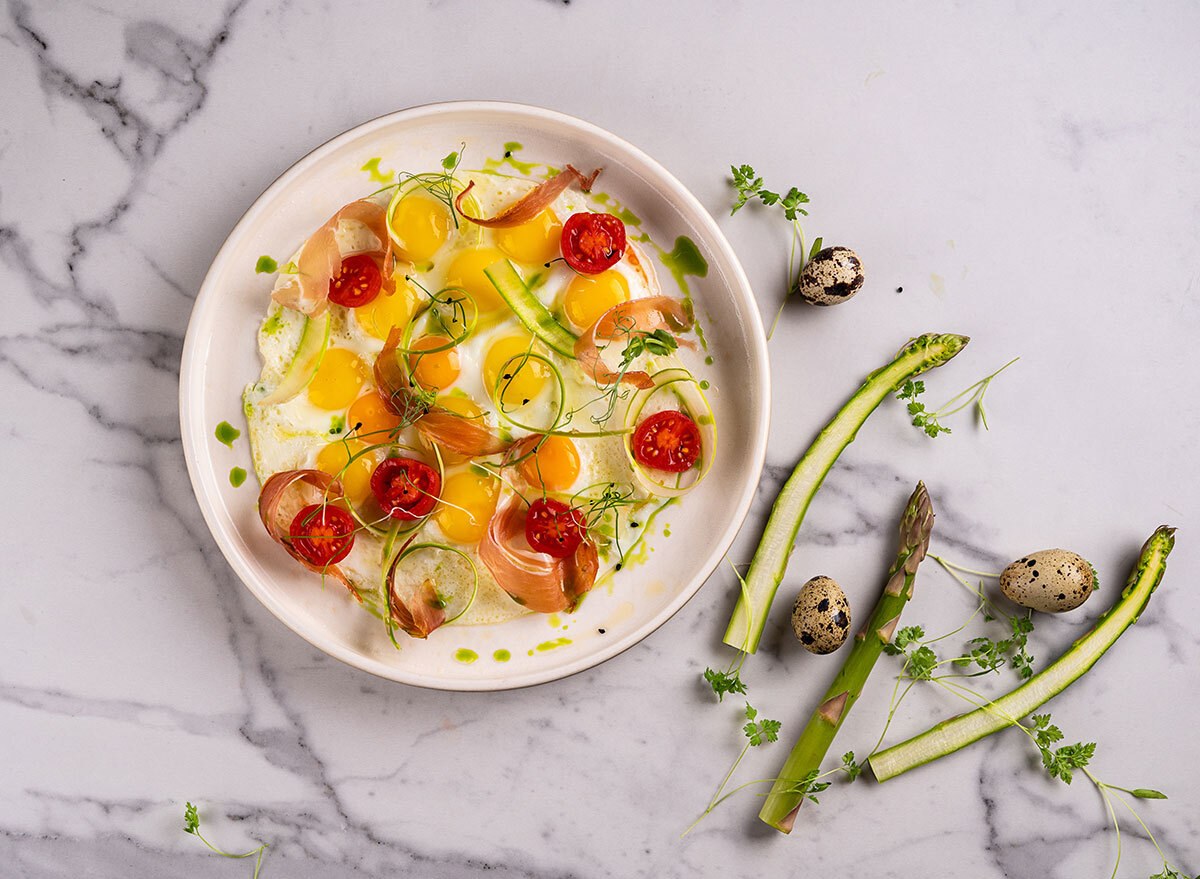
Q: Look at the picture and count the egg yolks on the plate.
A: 13